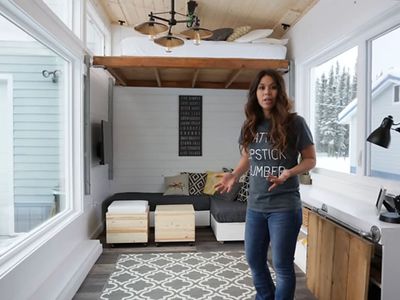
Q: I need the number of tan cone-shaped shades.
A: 3